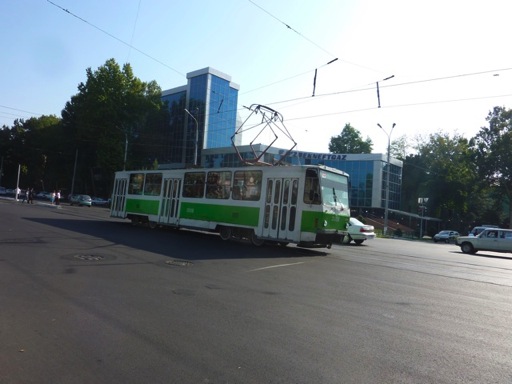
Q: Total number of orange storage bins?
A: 0